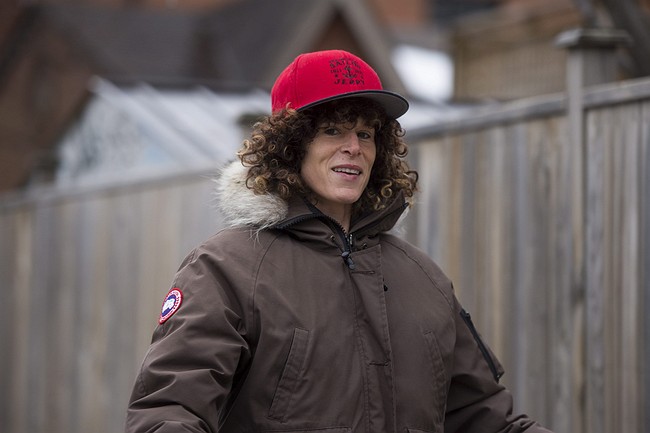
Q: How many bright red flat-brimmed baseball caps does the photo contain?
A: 1